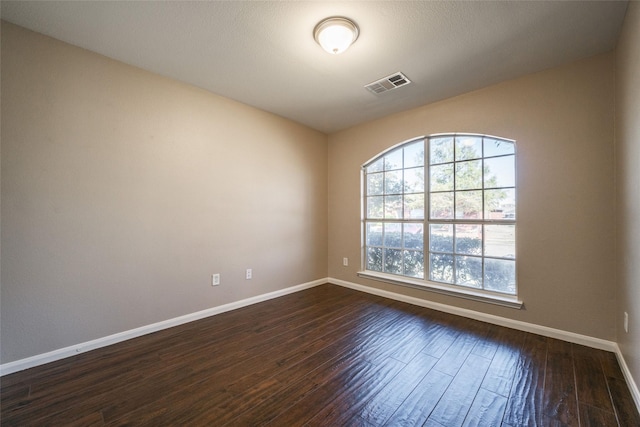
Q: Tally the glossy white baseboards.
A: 3